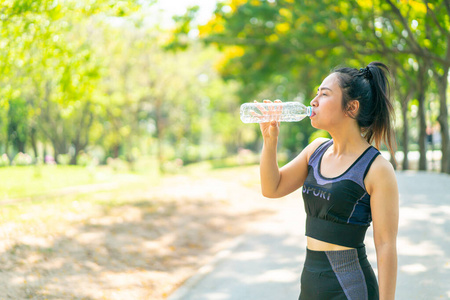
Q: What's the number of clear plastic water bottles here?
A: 1